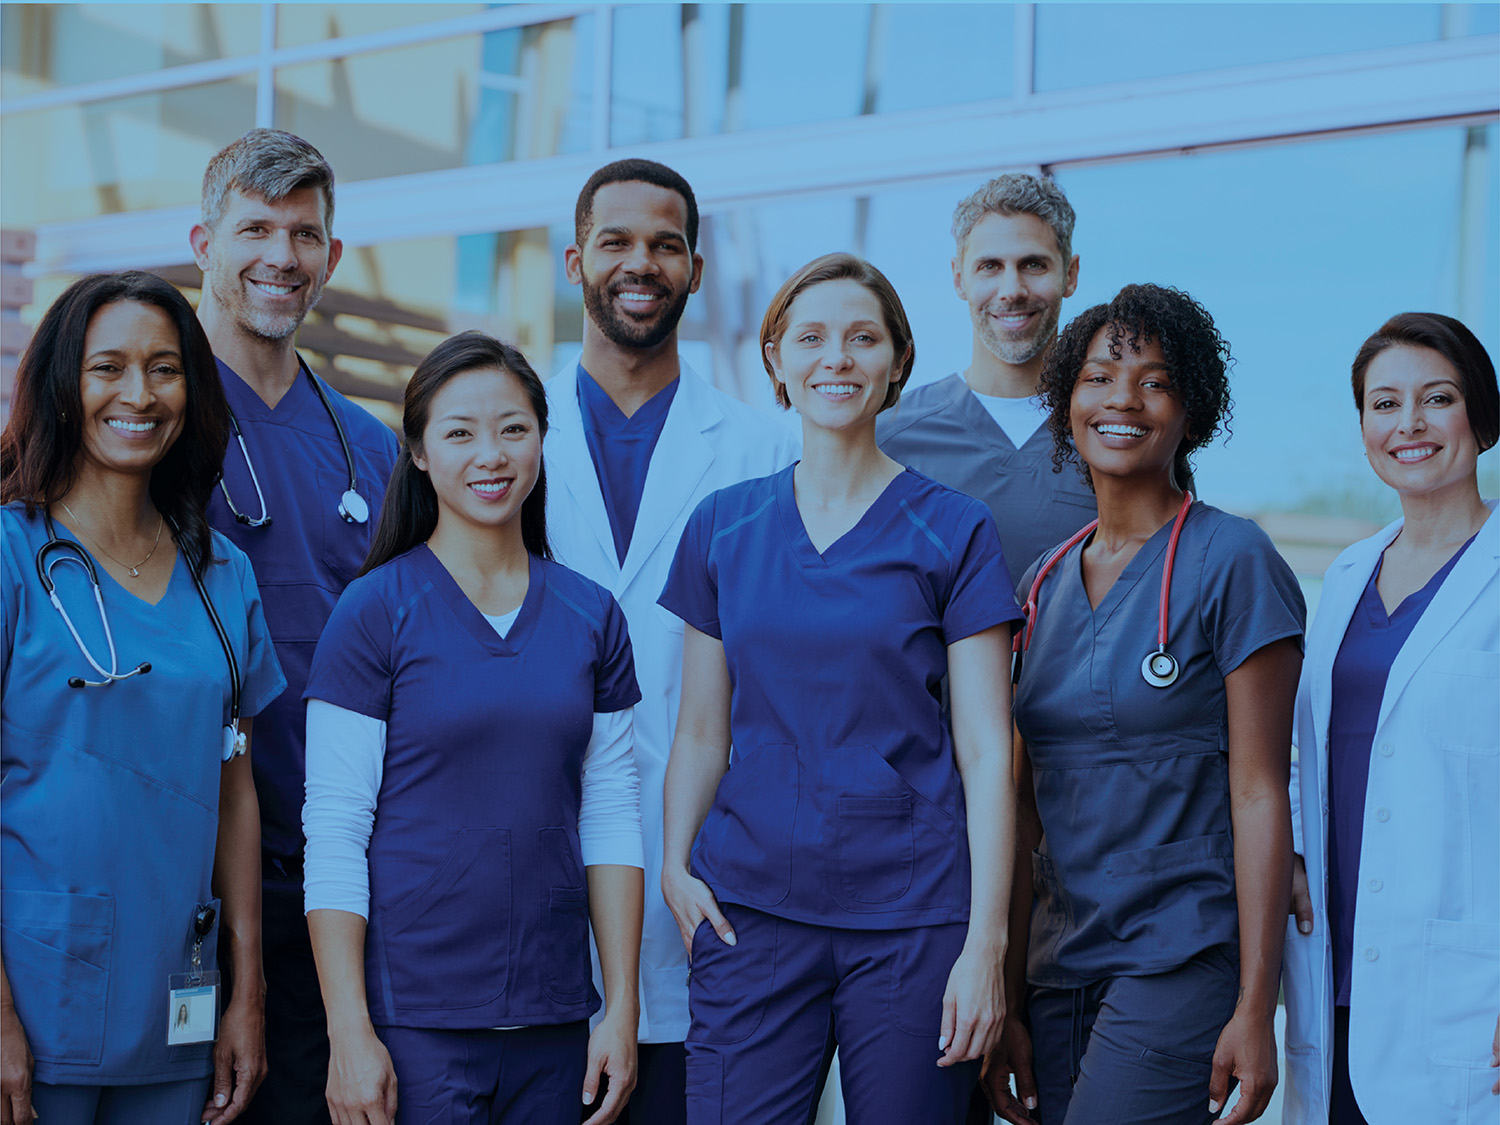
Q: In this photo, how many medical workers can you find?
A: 8